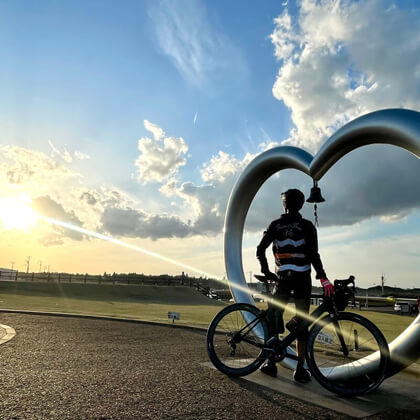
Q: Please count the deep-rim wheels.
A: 2